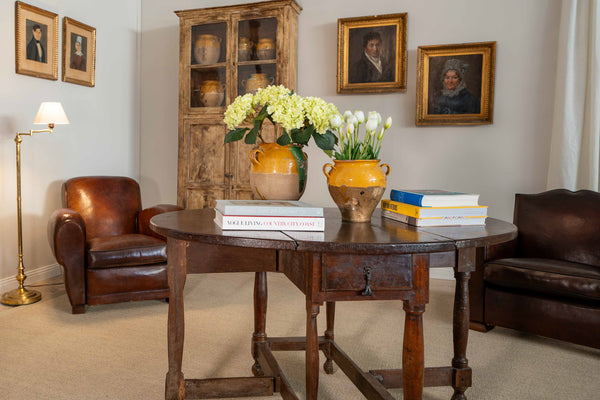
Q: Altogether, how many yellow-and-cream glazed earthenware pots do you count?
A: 7